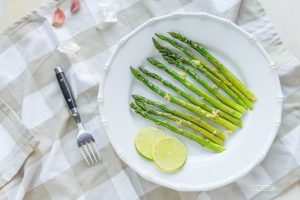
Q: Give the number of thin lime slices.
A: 2